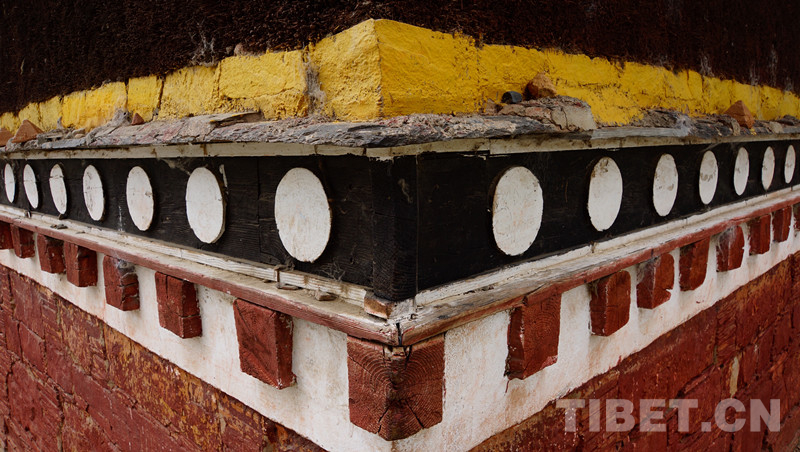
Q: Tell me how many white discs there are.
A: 14